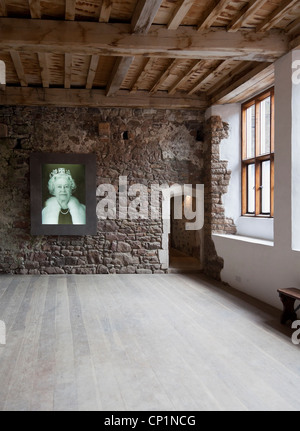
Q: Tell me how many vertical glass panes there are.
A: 4